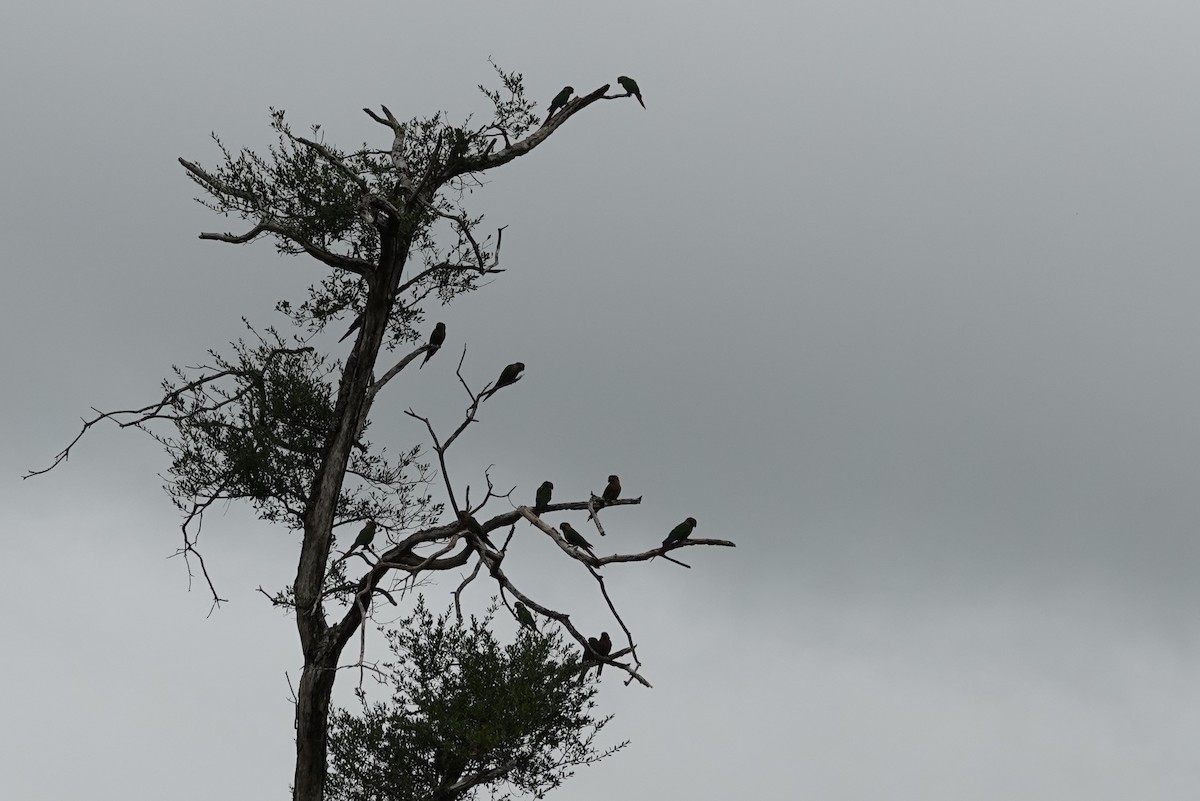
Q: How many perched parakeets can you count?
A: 14